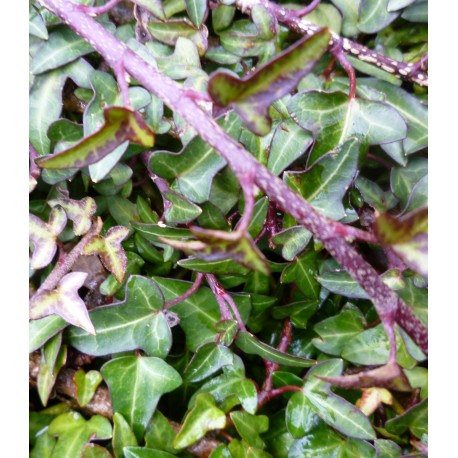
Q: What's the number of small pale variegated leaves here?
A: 4